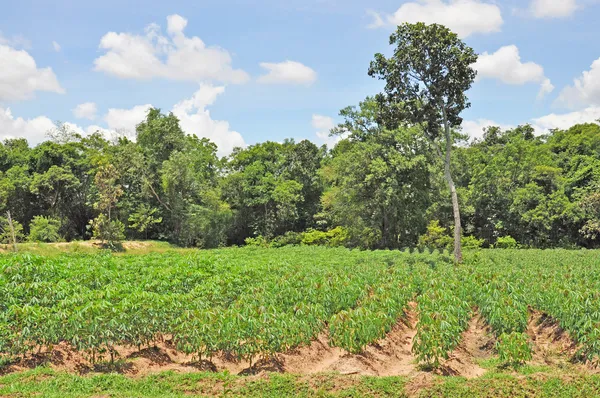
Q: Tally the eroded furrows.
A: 4